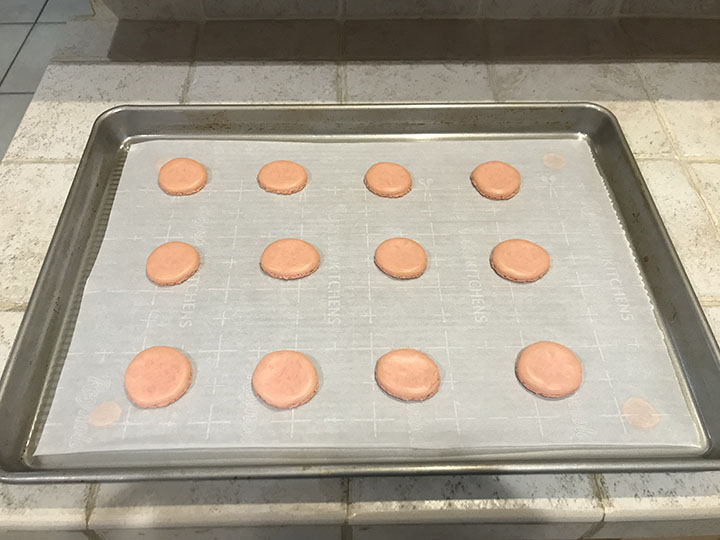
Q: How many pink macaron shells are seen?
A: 12